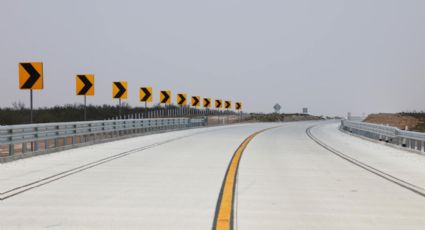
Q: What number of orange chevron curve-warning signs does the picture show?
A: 11